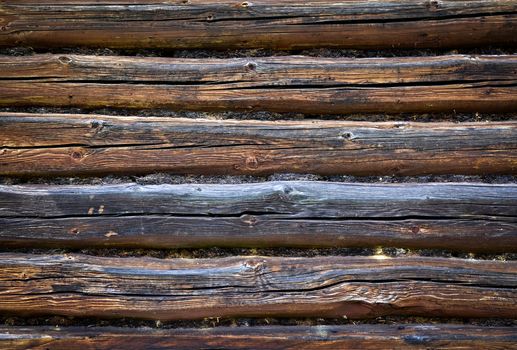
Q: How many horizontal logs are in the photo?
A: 6